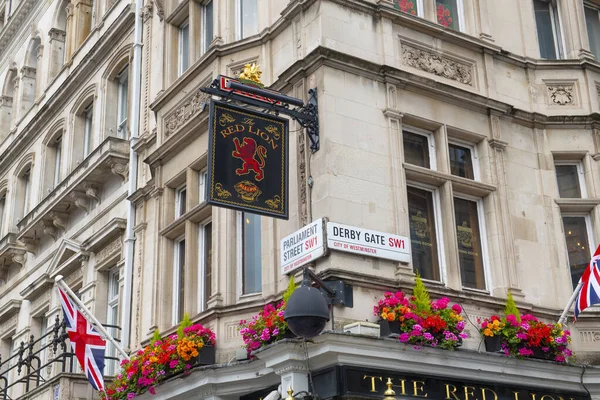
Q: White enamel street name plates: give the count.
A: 2